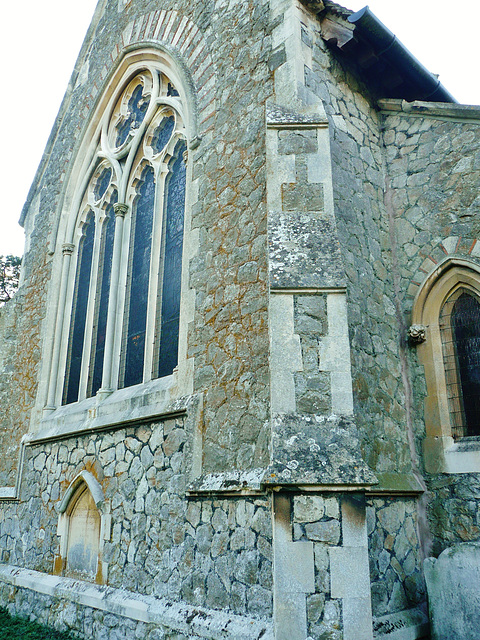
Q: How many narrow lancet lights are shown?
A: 4